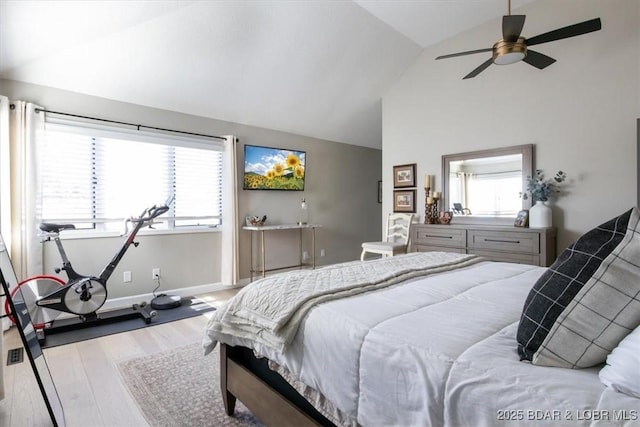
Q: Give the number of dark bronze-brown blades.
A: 5